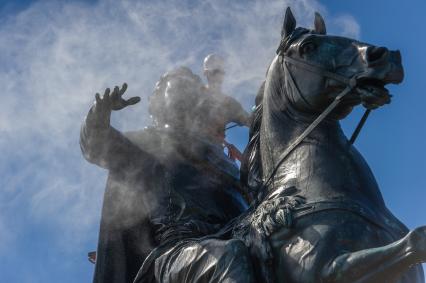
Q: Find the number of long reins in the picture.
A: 2